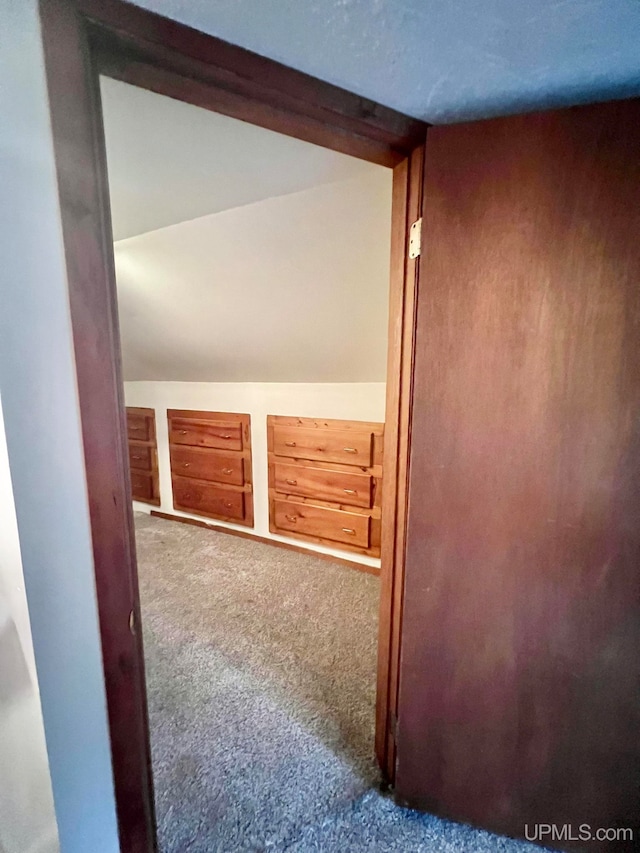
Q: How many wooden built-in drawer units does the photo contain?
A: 3